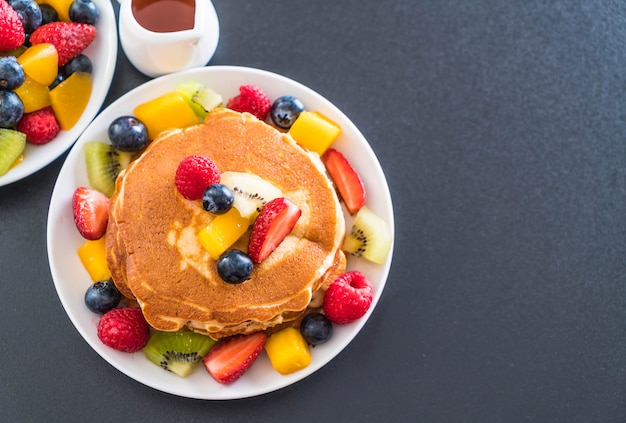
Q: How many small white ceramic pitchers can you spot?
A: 1